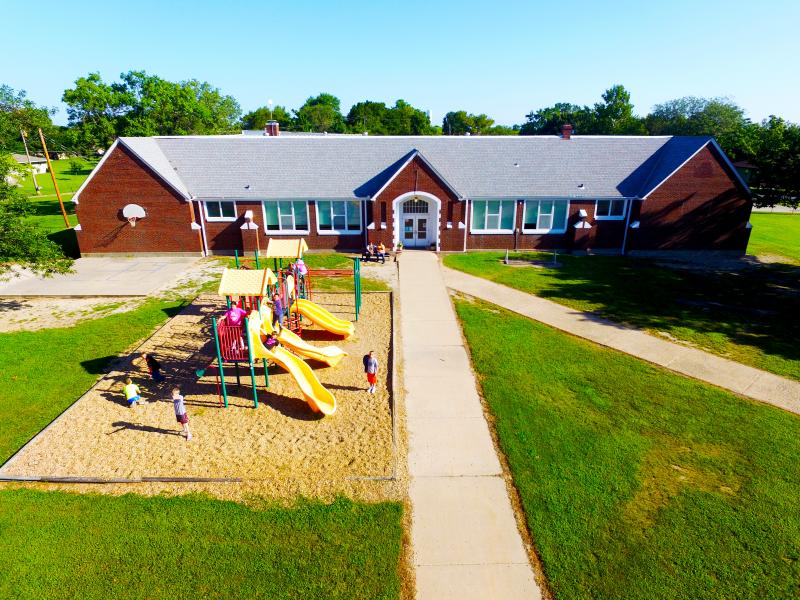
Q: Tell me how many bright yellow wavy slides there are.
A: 3